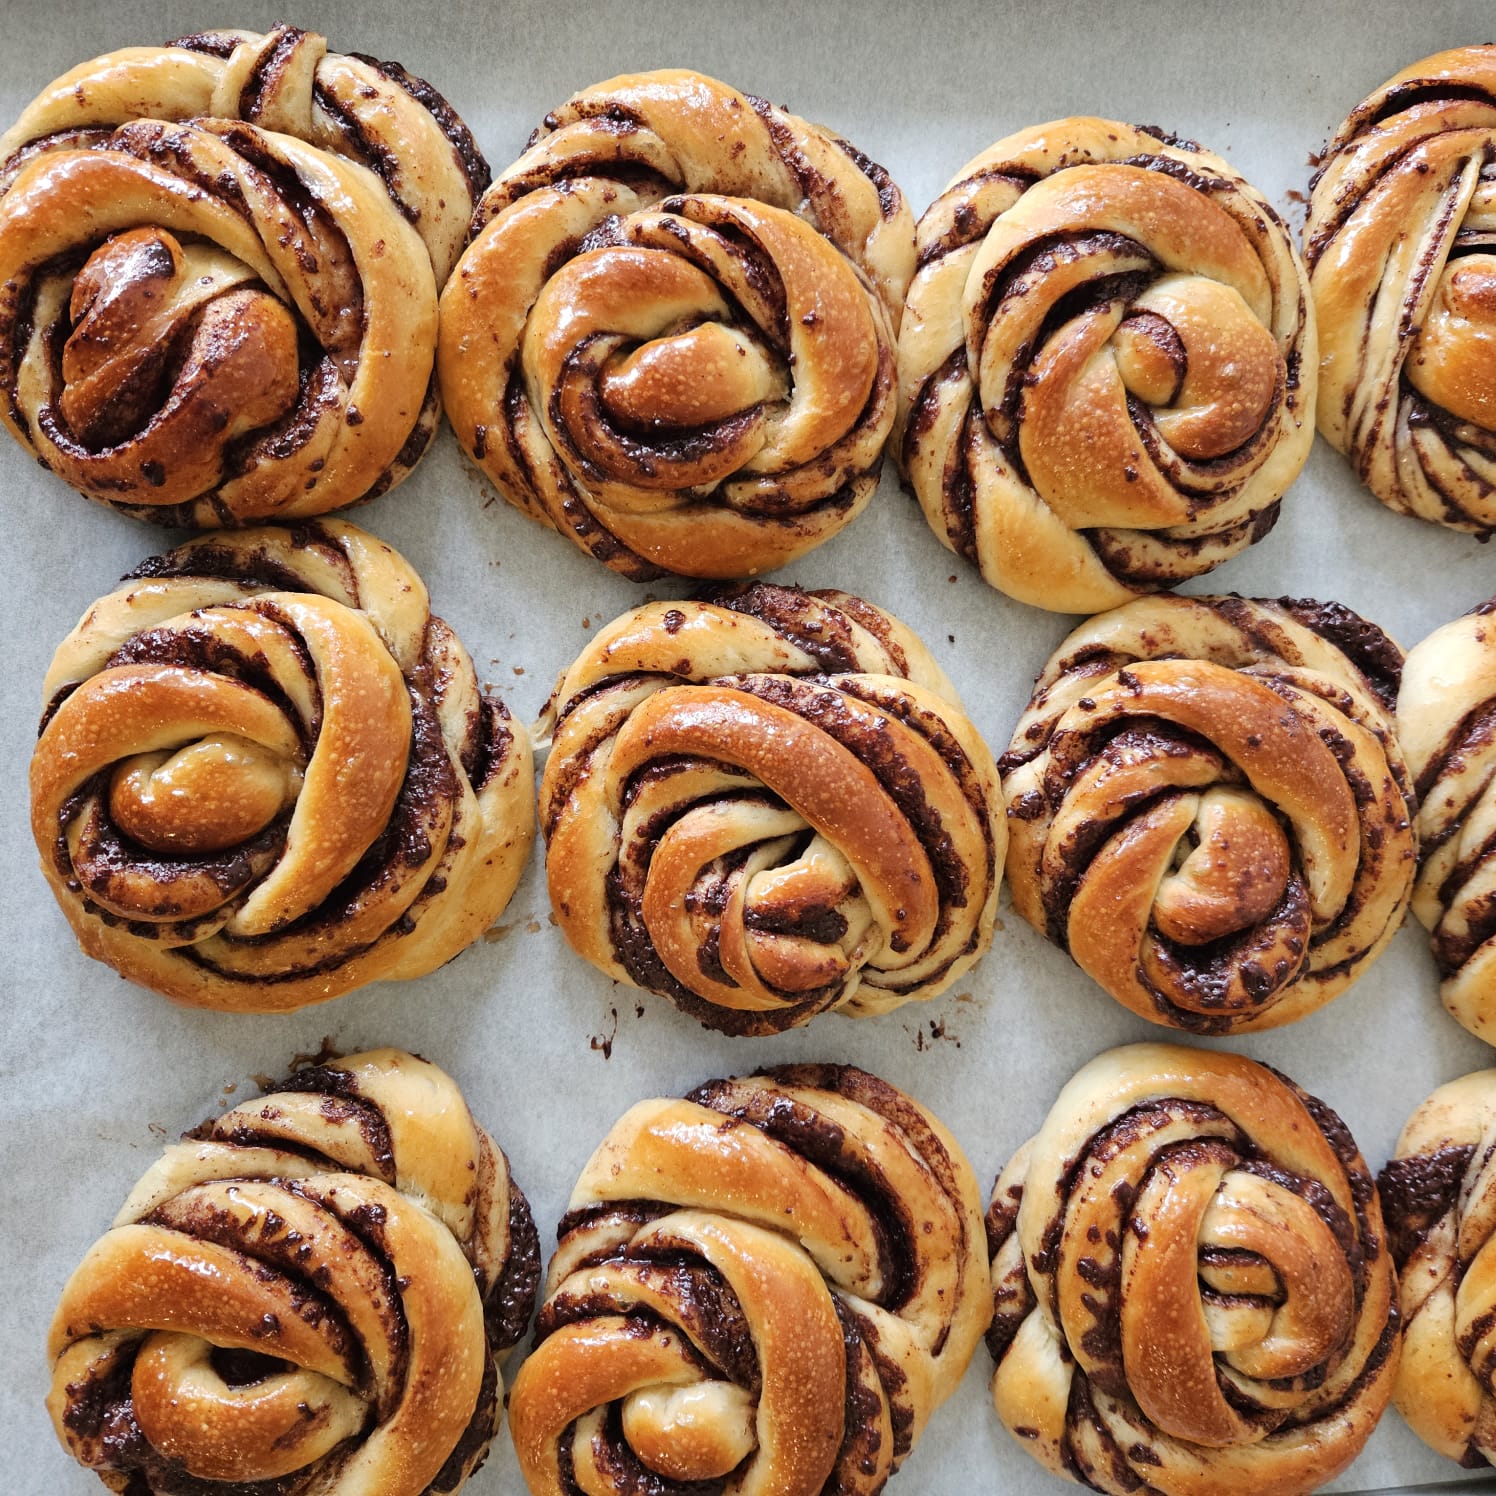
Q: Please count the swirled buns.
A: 12